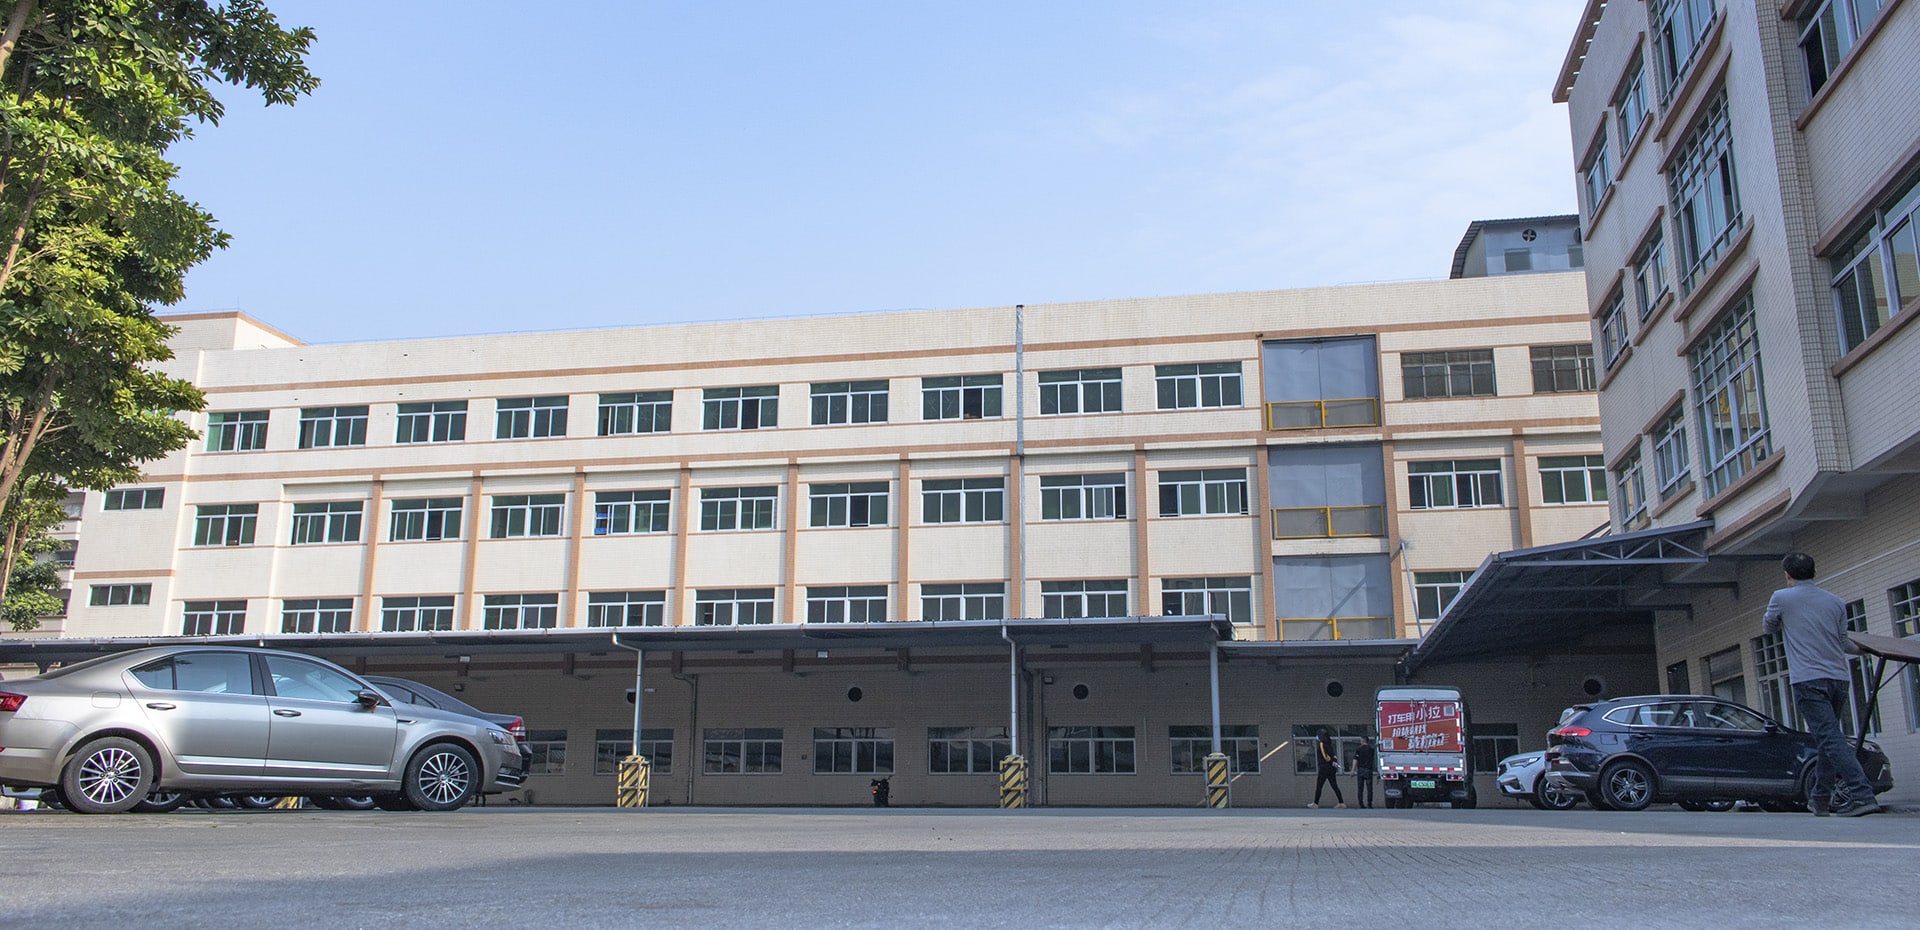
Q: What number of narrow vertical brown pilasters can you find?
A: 11